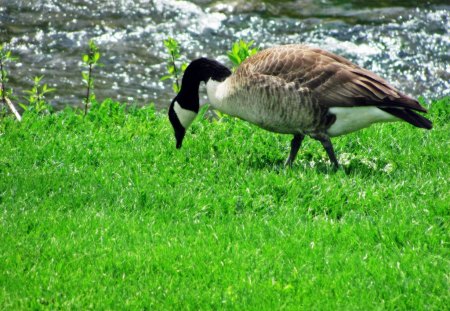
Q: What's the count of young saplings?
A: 5